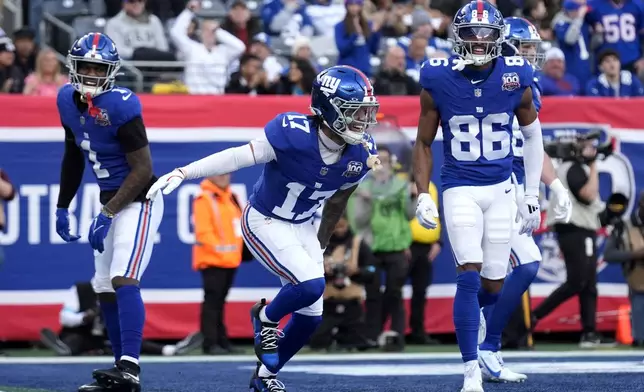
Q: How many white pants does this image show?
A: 4